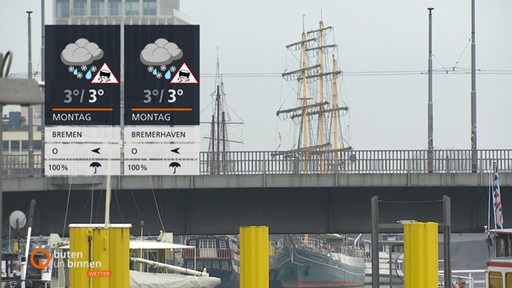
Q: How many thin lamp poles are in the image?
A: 4